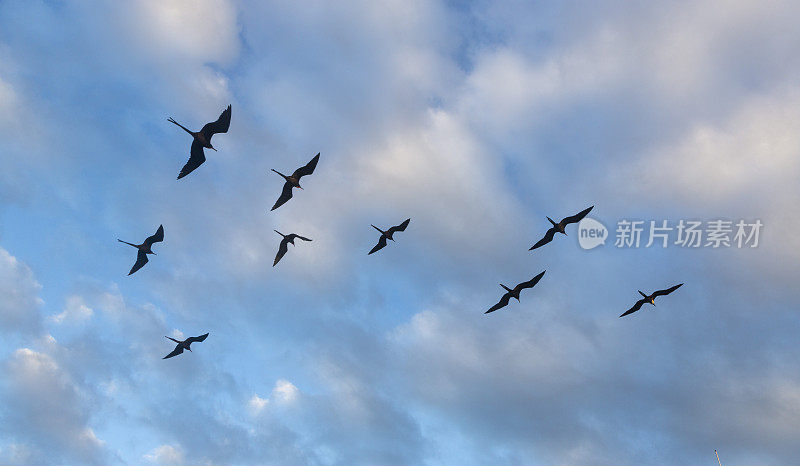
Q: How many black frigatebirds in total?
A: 9